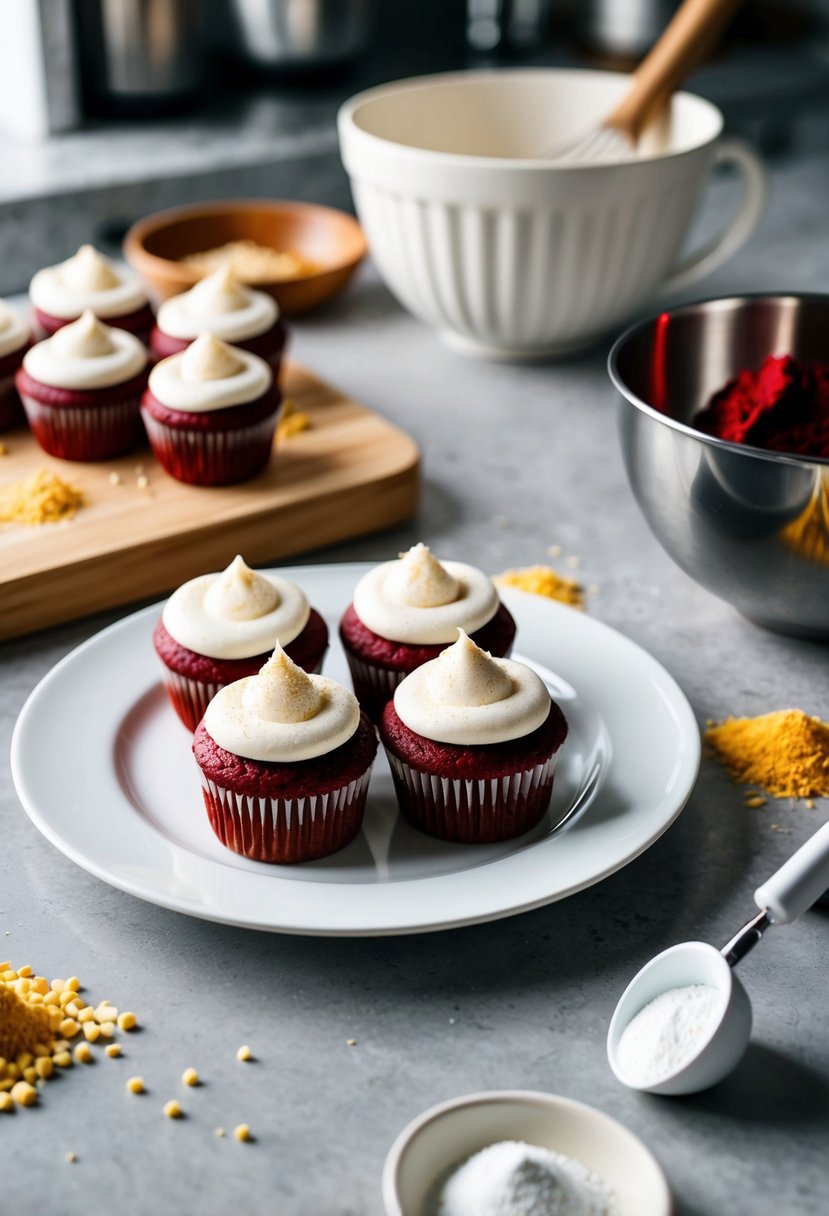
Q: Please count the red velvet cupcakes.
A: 9